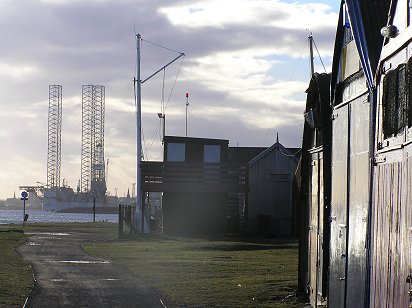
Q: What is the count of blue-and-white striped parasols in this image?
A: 0